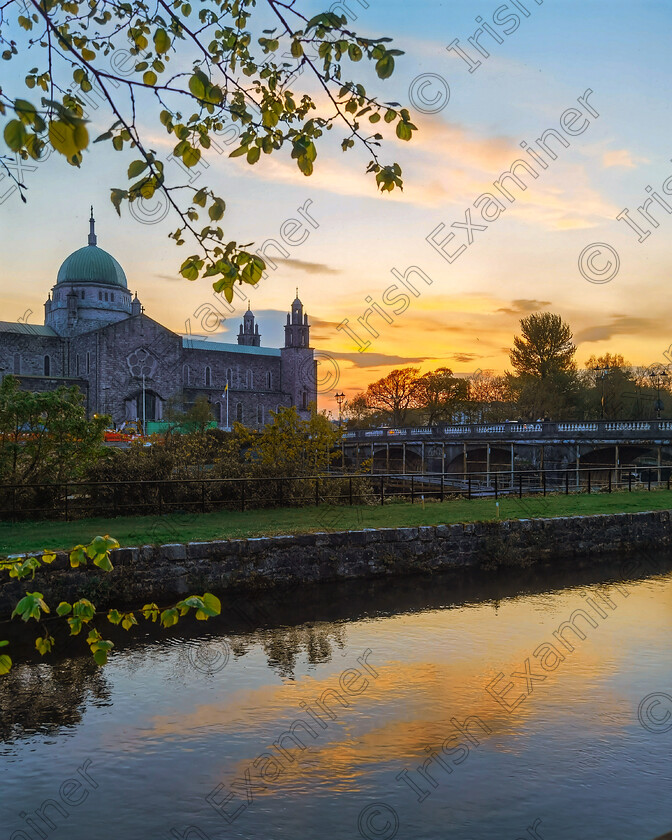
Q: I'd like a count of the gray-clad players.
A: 0